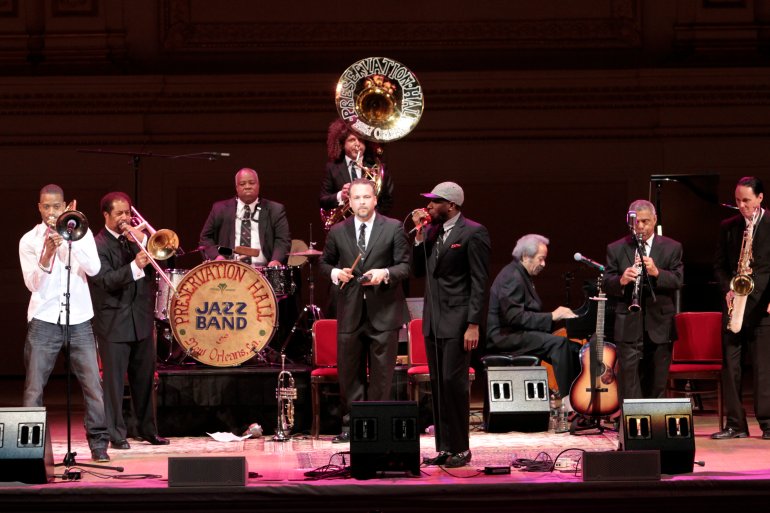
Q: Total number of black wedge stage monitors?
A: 4